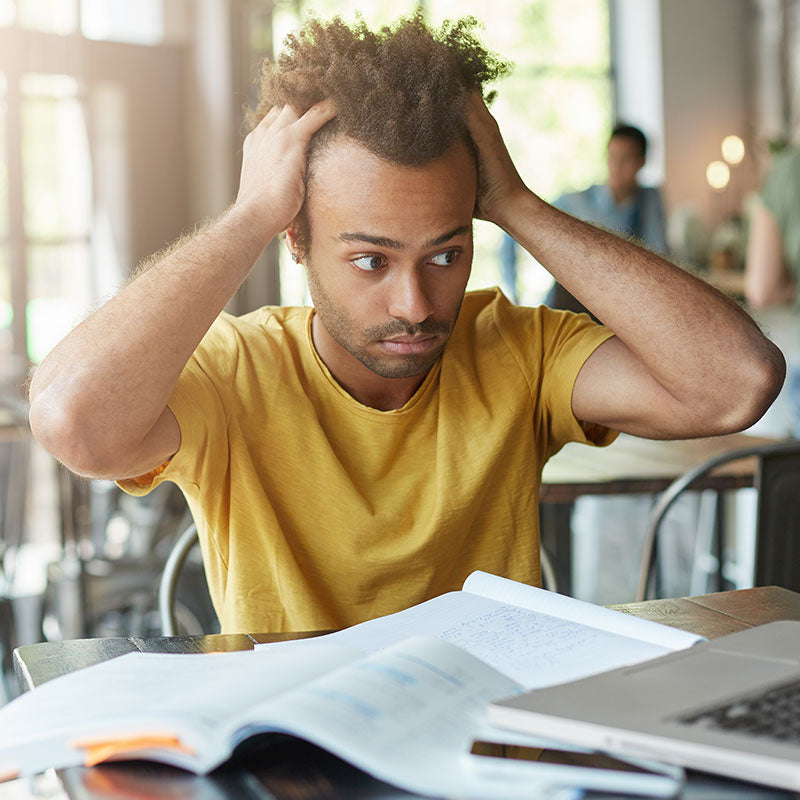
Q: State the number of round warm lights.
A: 2